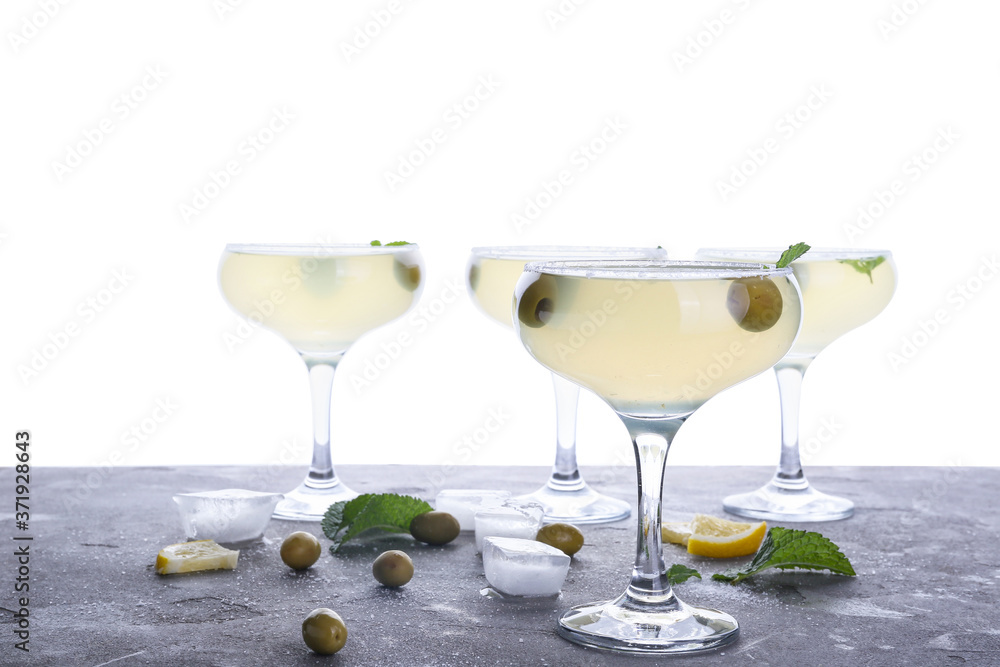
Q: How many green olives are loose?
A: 5